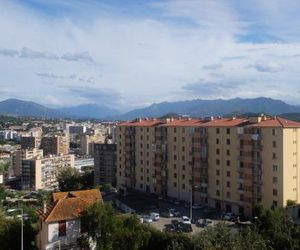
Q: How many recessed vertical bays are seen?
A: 4